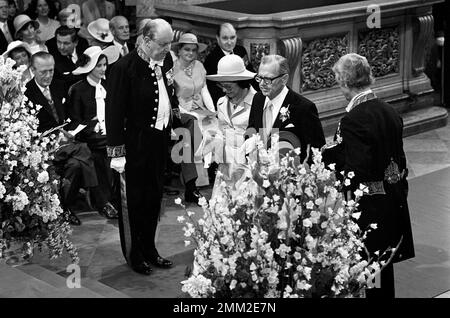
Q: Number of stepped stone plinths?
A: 1